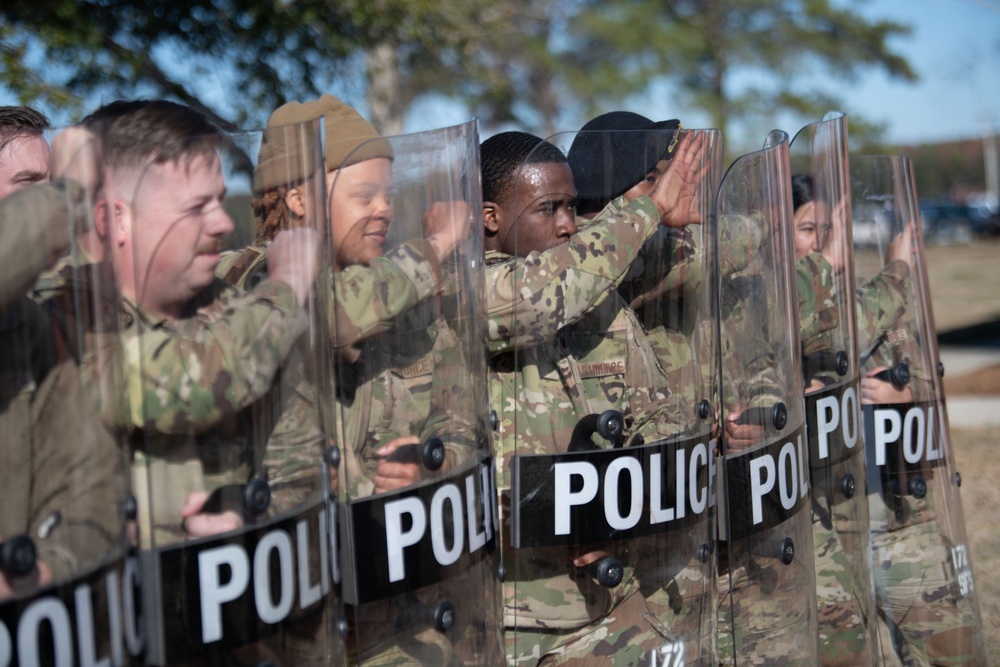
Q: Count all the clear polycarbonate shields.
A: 7